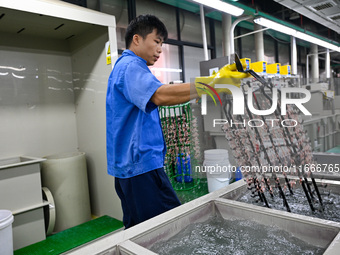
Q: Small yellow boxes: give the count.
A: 4